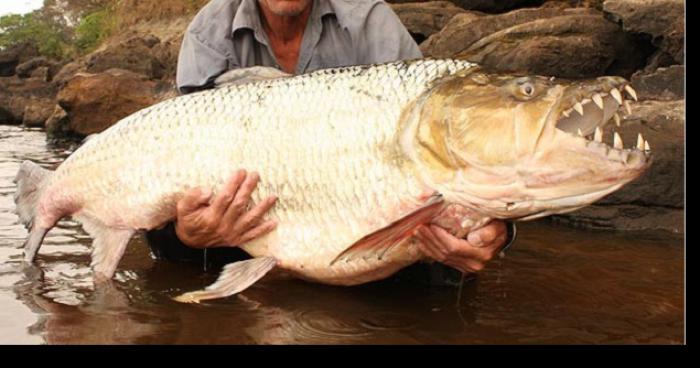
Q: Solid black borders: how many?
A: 2